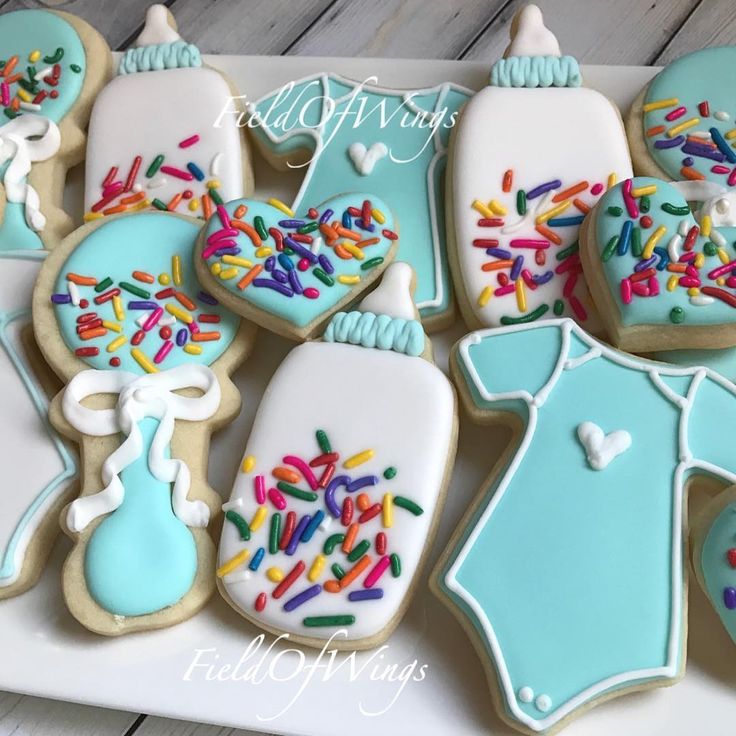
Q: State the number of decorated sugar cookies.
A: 12